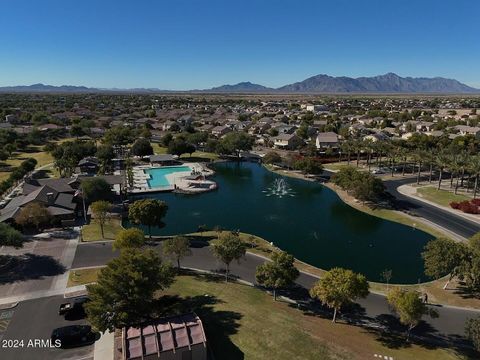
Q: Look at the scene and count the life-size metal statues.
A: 0